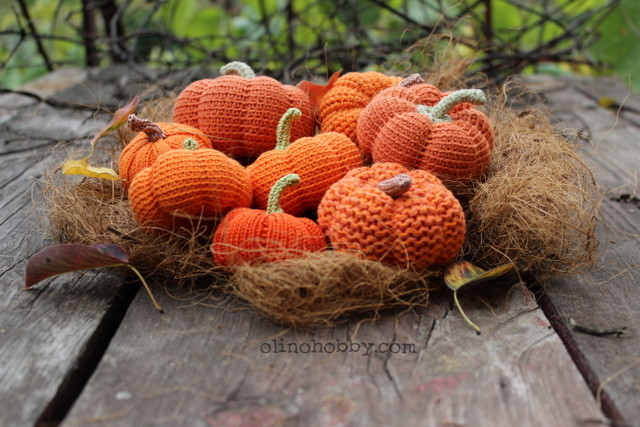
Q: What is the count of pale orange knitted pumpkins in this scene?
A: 2